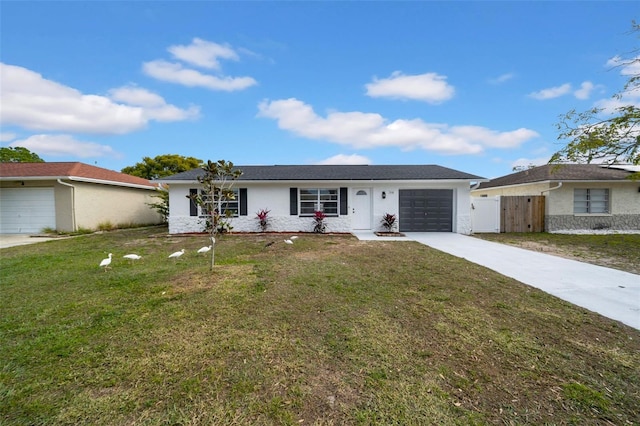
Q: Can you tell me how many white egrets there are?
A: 6